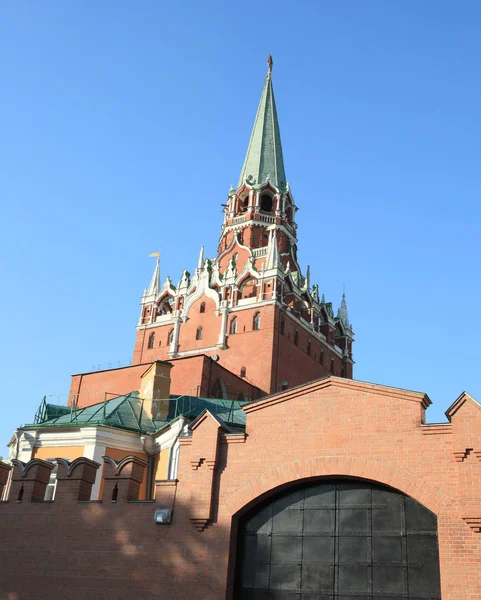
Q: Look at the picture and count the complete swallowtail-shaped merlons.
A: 3